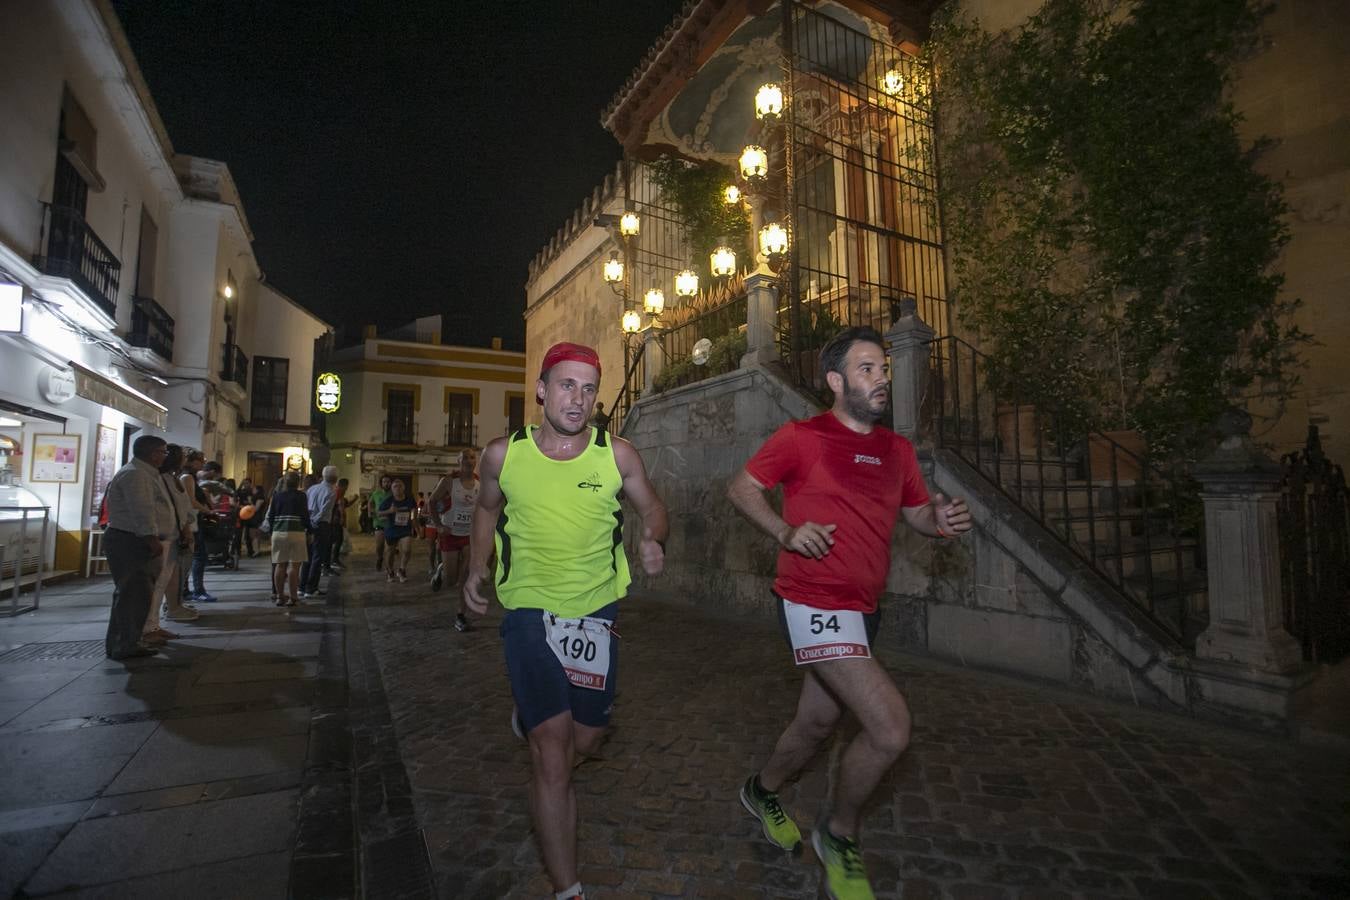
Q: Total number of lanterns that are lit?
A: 11